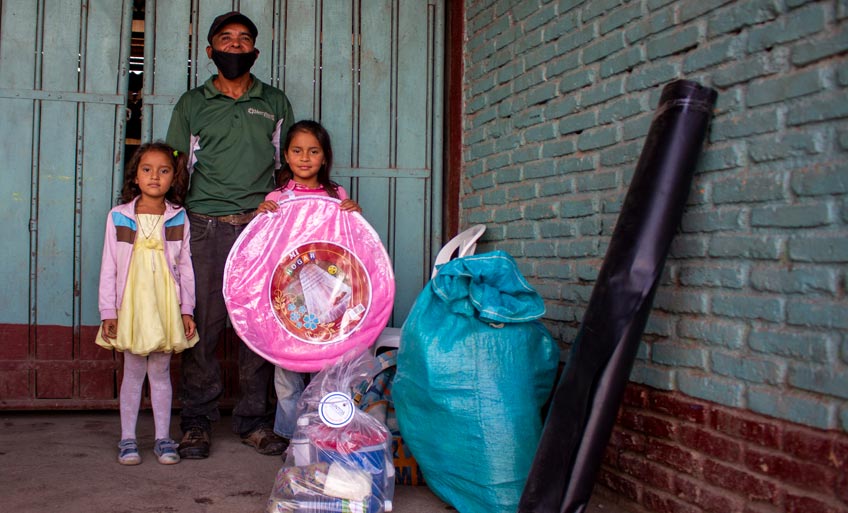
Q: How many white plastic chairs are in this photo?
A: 1